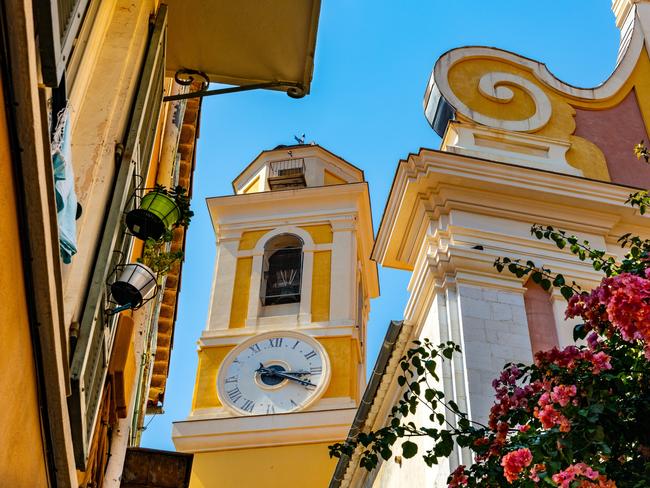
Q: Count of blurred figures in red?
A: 0